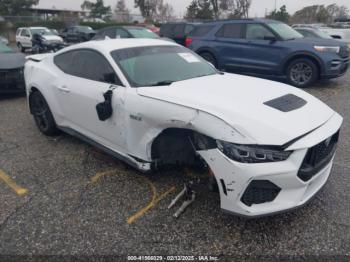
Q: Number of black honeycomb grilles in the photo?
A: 2